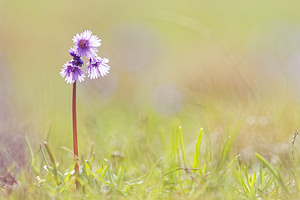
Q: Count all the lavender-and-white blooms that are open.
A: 3